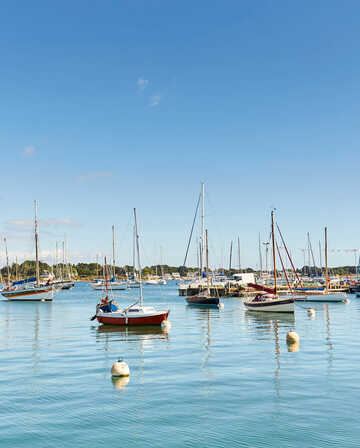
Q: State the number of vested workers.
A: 0